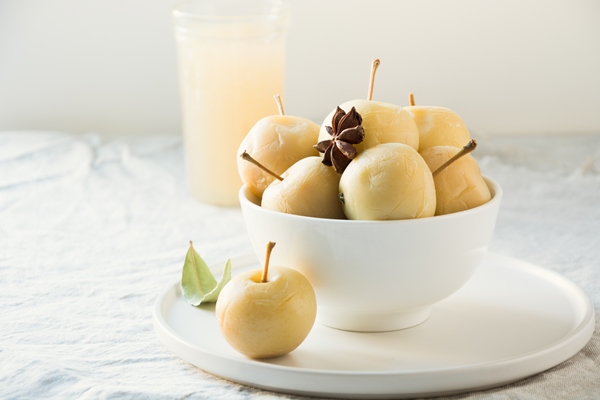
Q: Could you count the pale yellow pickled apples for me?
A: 7